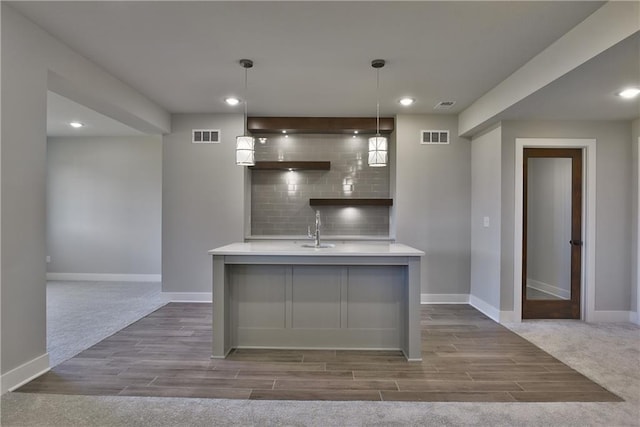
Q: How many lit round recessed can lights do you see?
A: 4